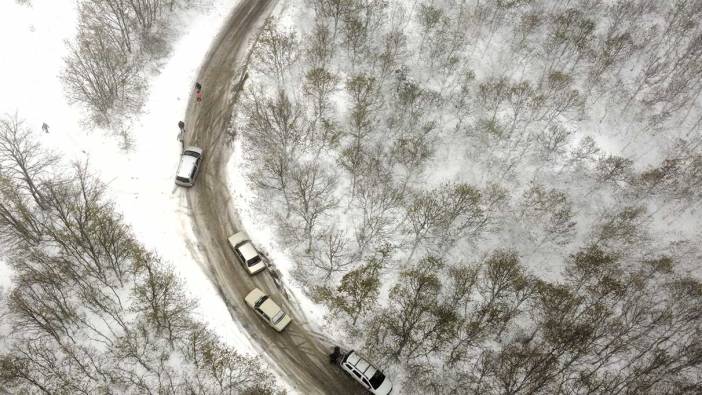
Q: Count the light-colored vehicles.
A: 4